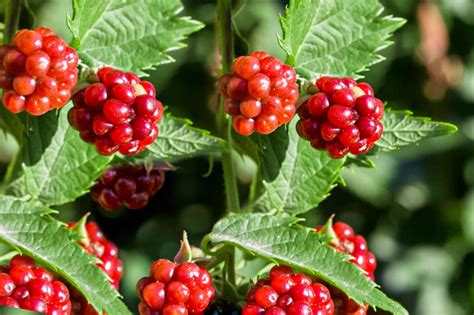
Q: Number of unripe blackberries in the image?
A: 10